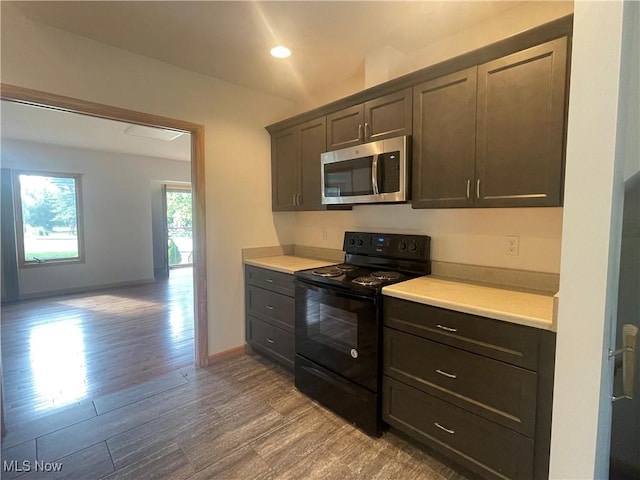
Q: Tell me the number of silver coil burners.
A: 4